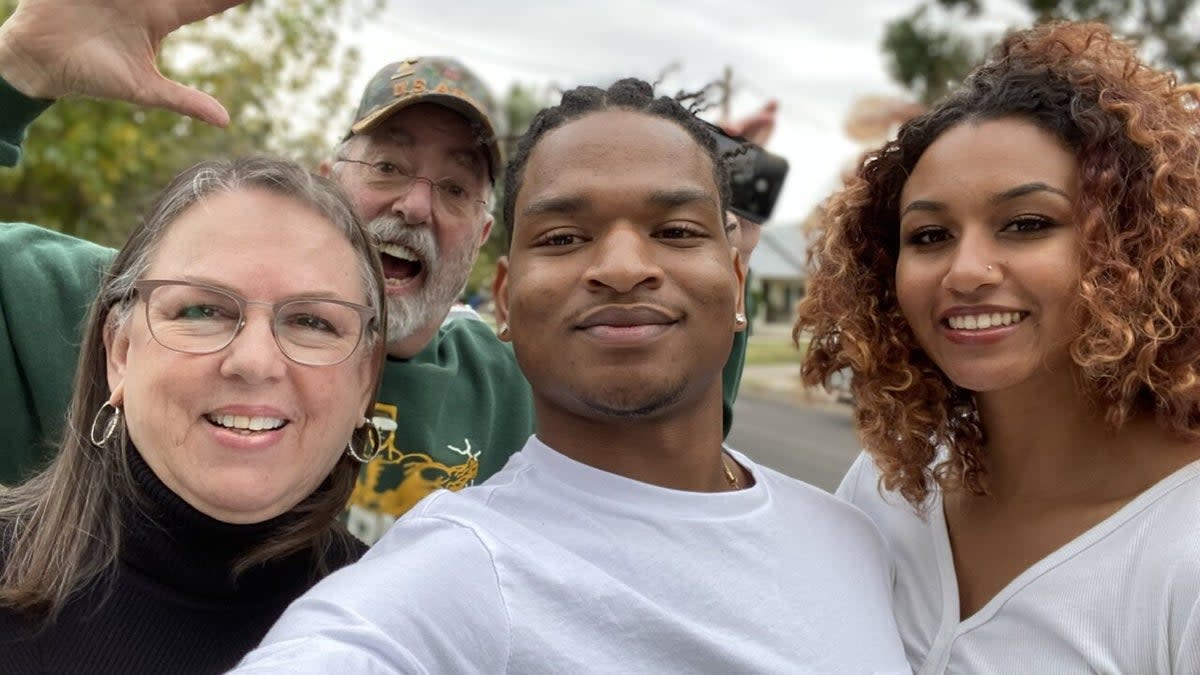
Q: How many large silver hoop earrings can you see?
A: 2